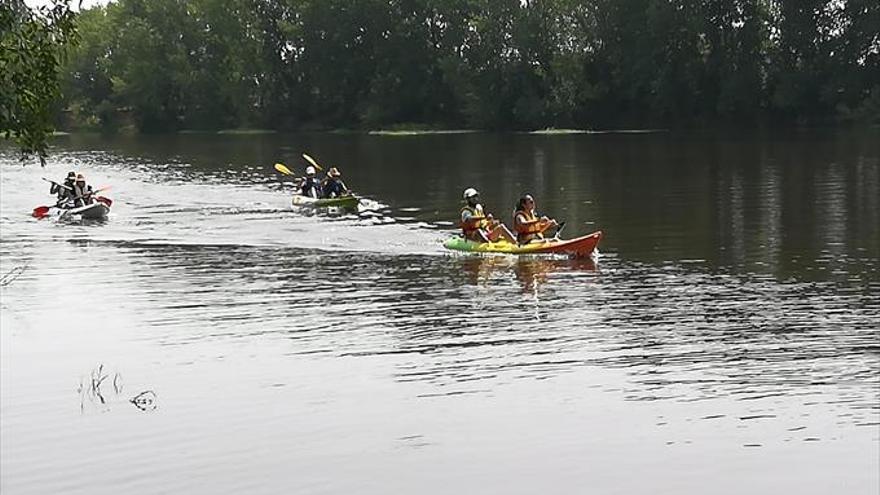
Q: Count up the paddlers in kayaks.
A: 6